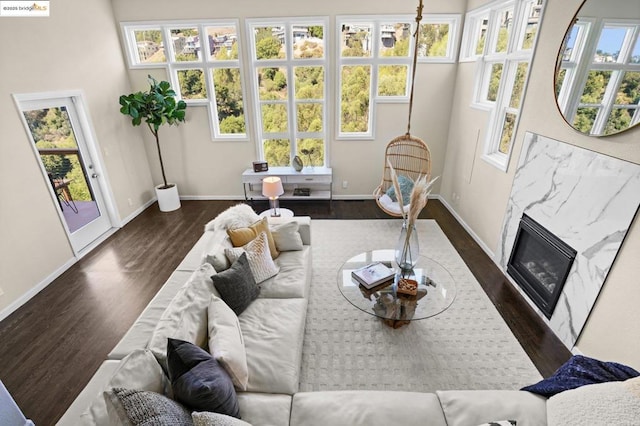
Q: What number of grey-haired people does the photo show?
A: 0